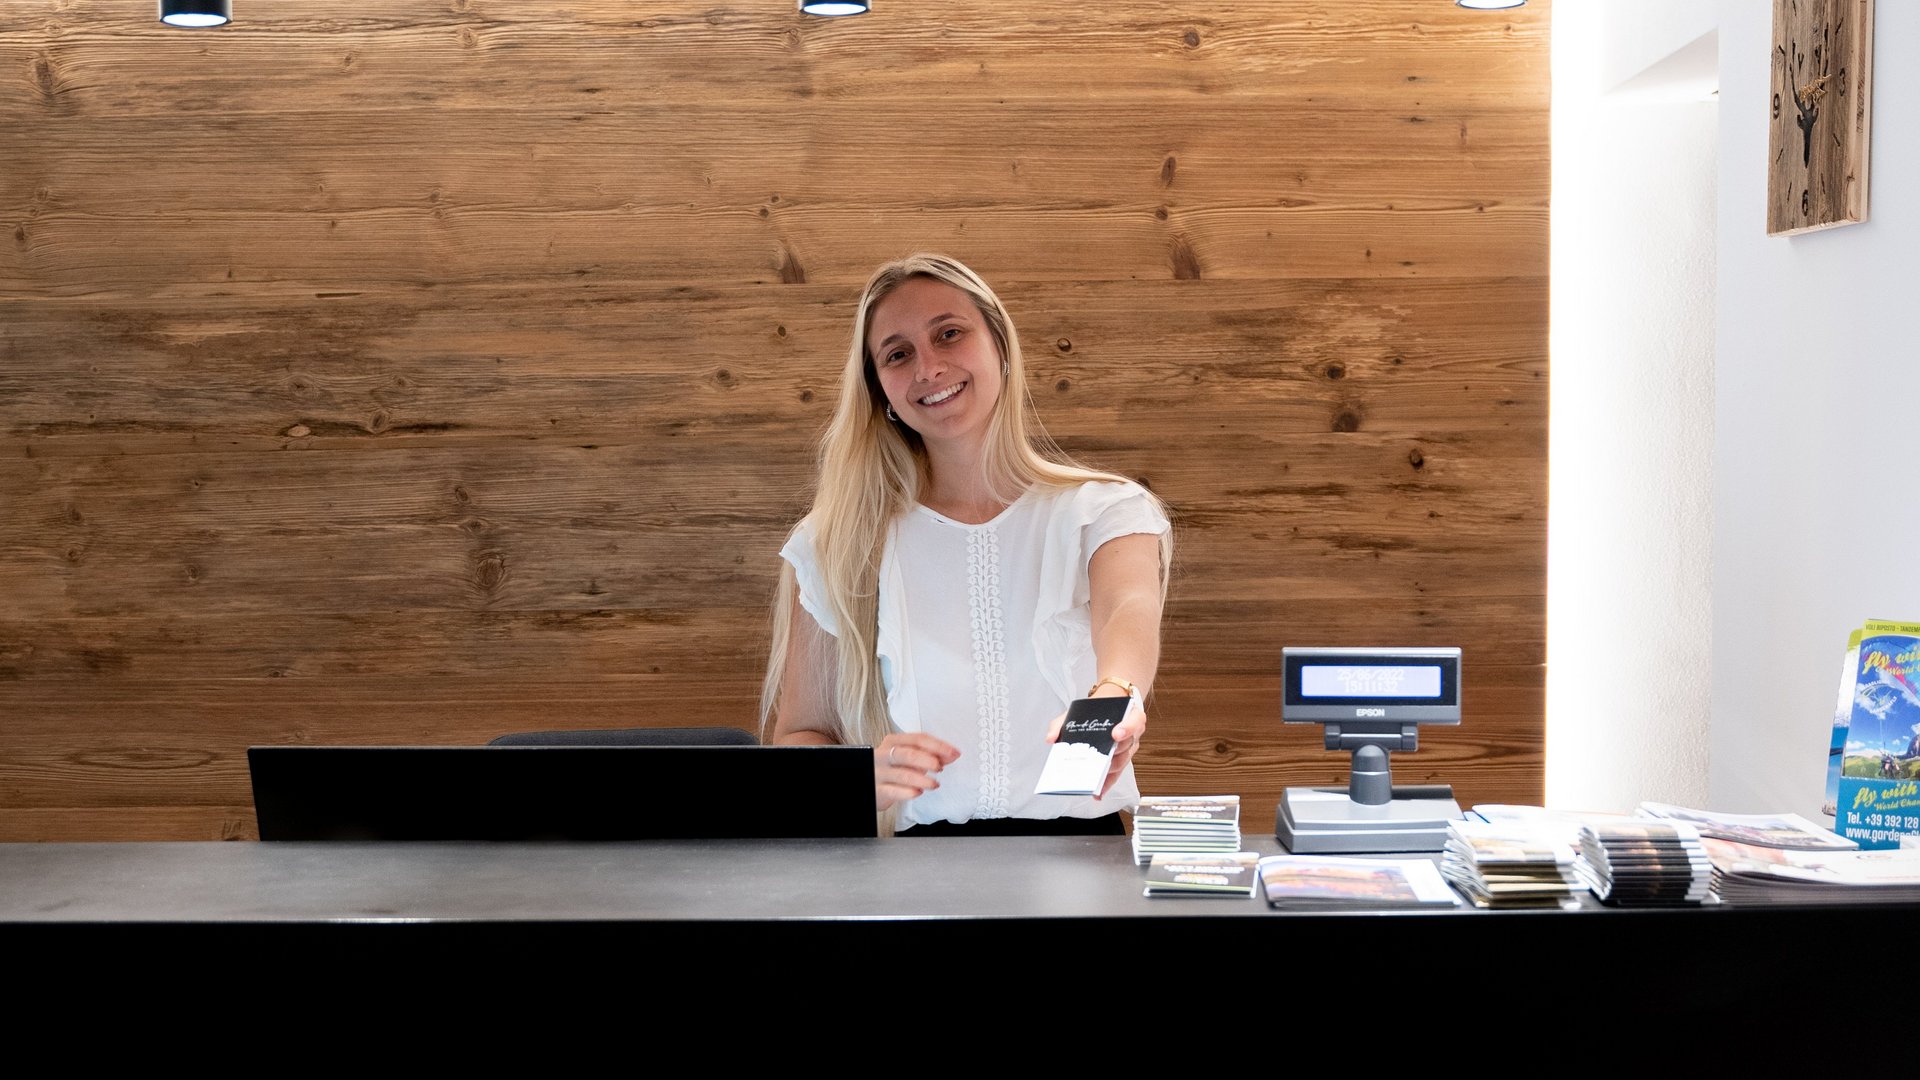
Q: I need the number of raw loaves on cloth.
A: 0